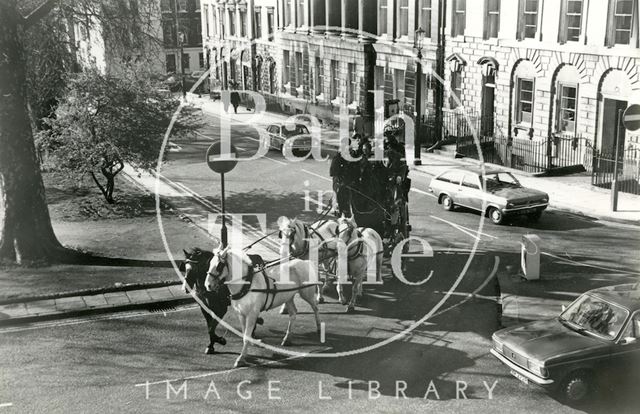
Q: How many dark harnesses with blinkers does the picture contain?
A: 4